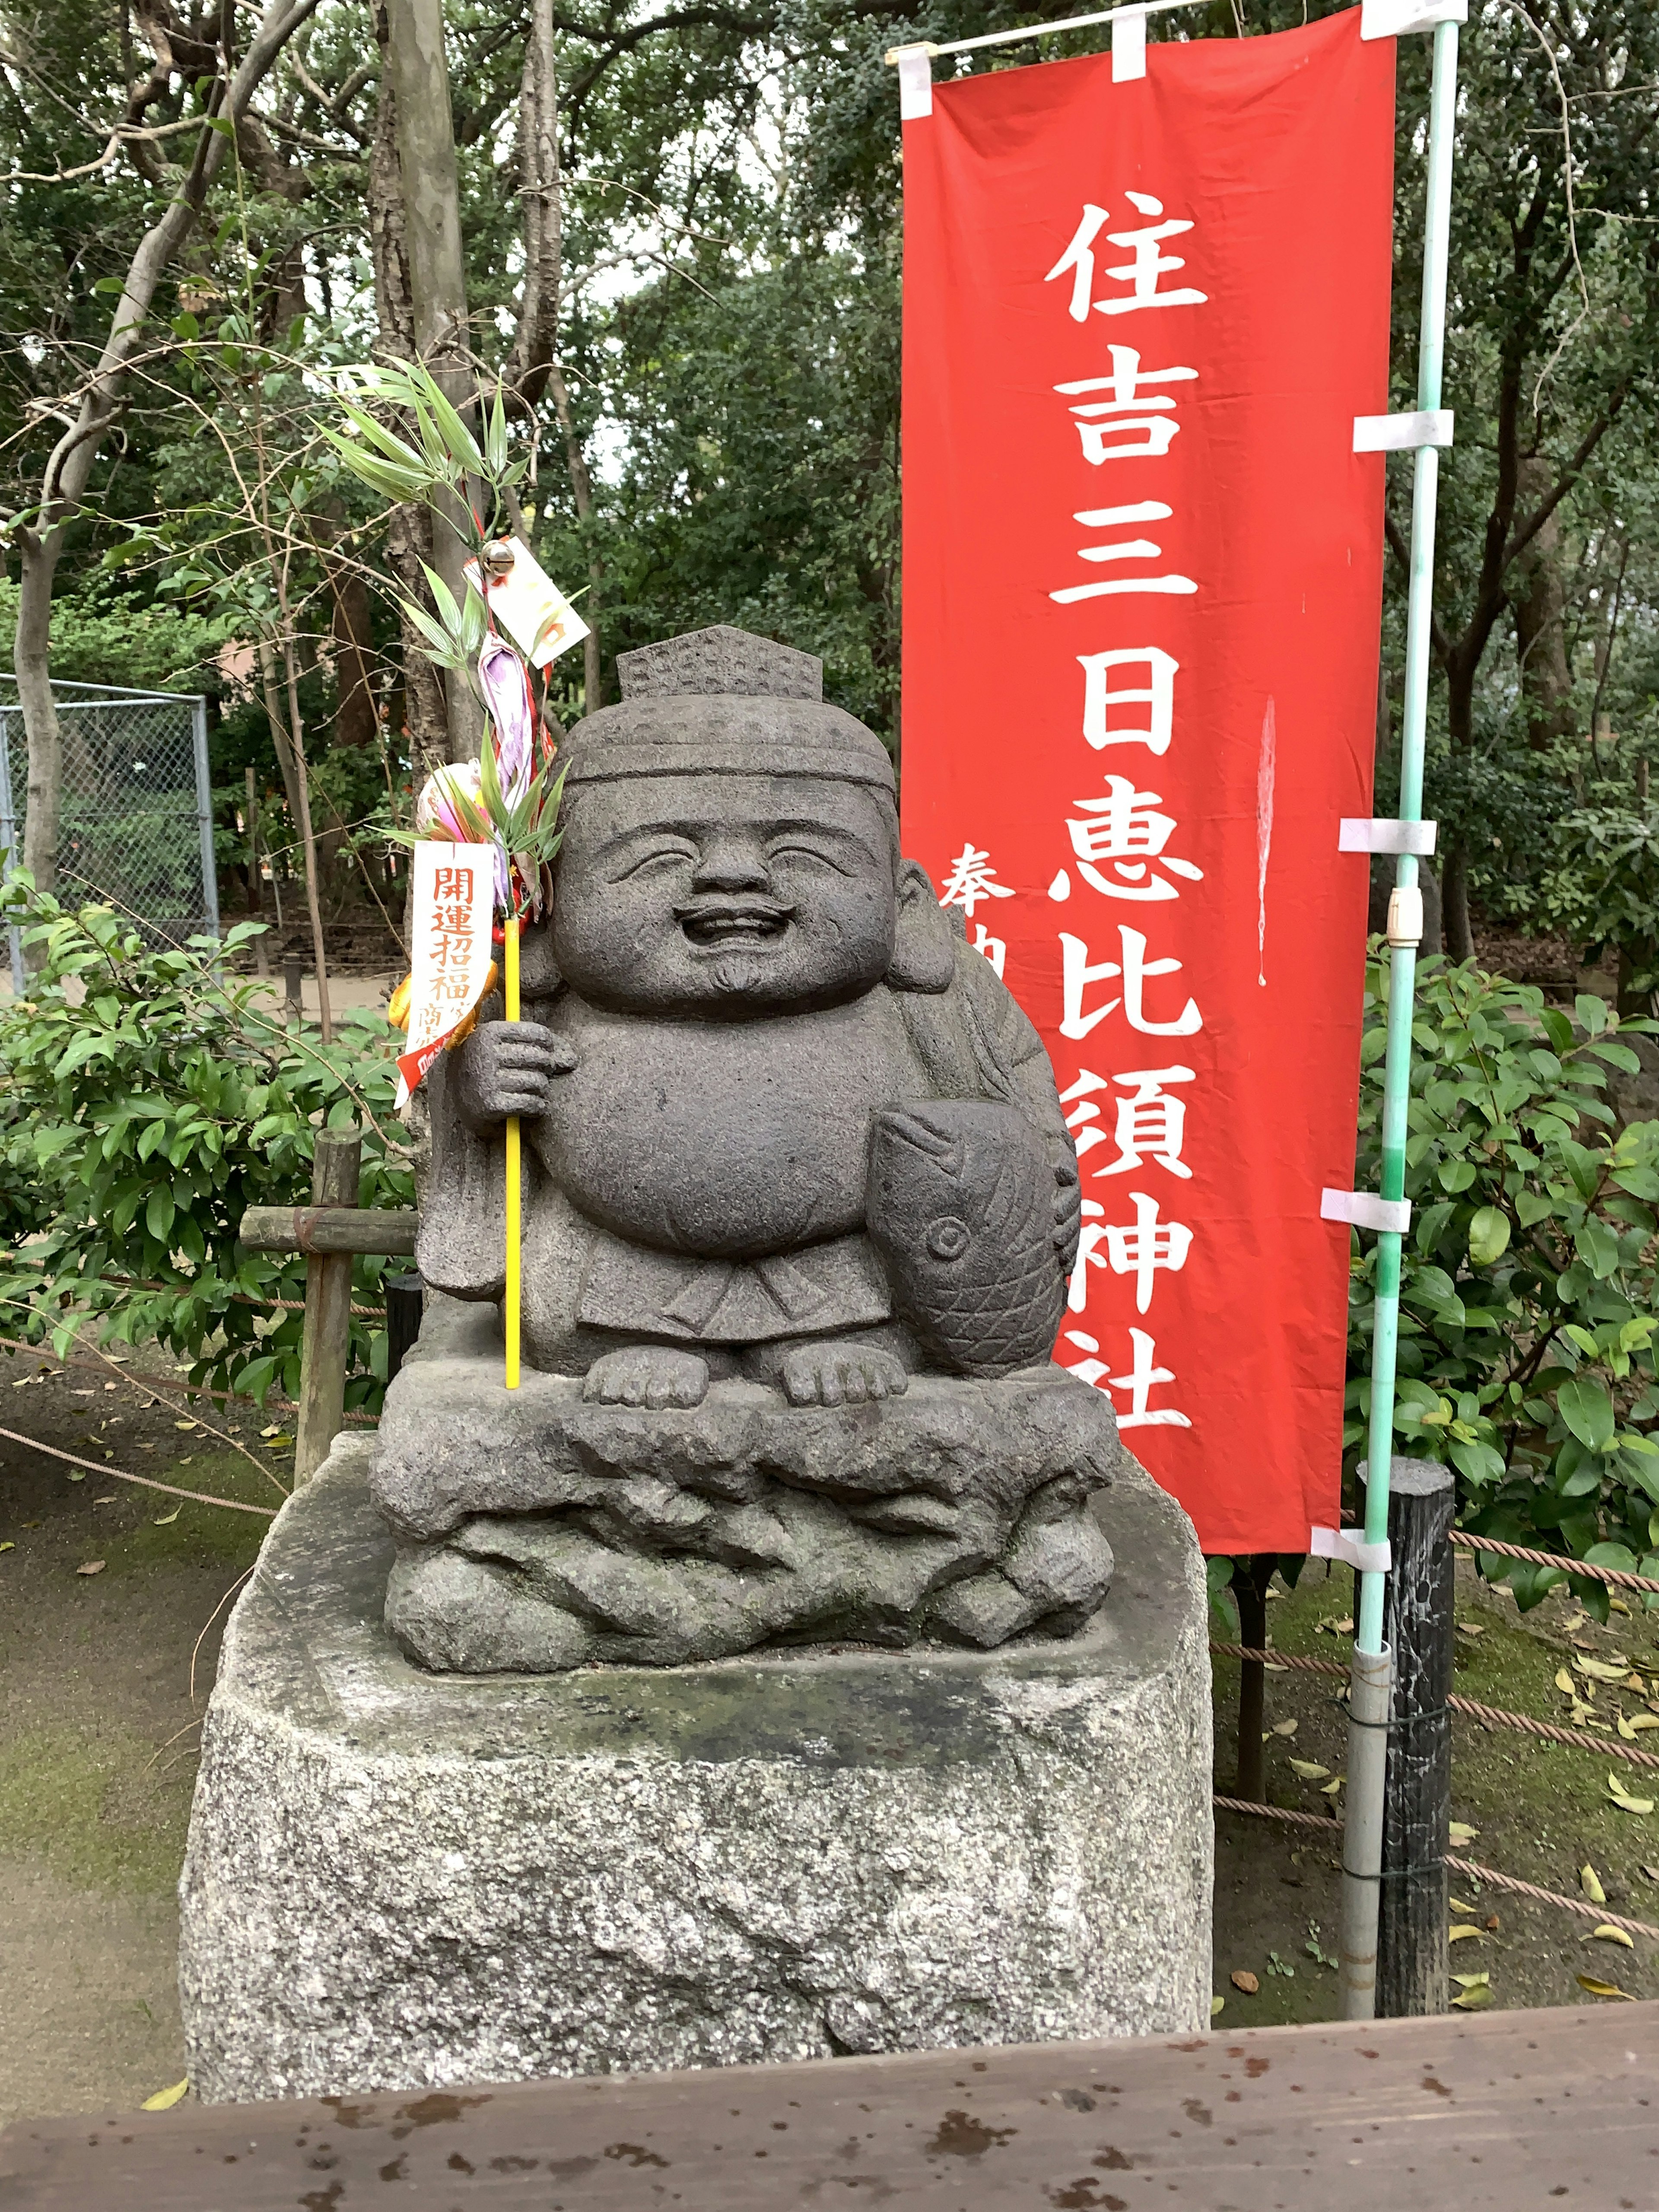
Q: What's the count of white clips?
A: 7